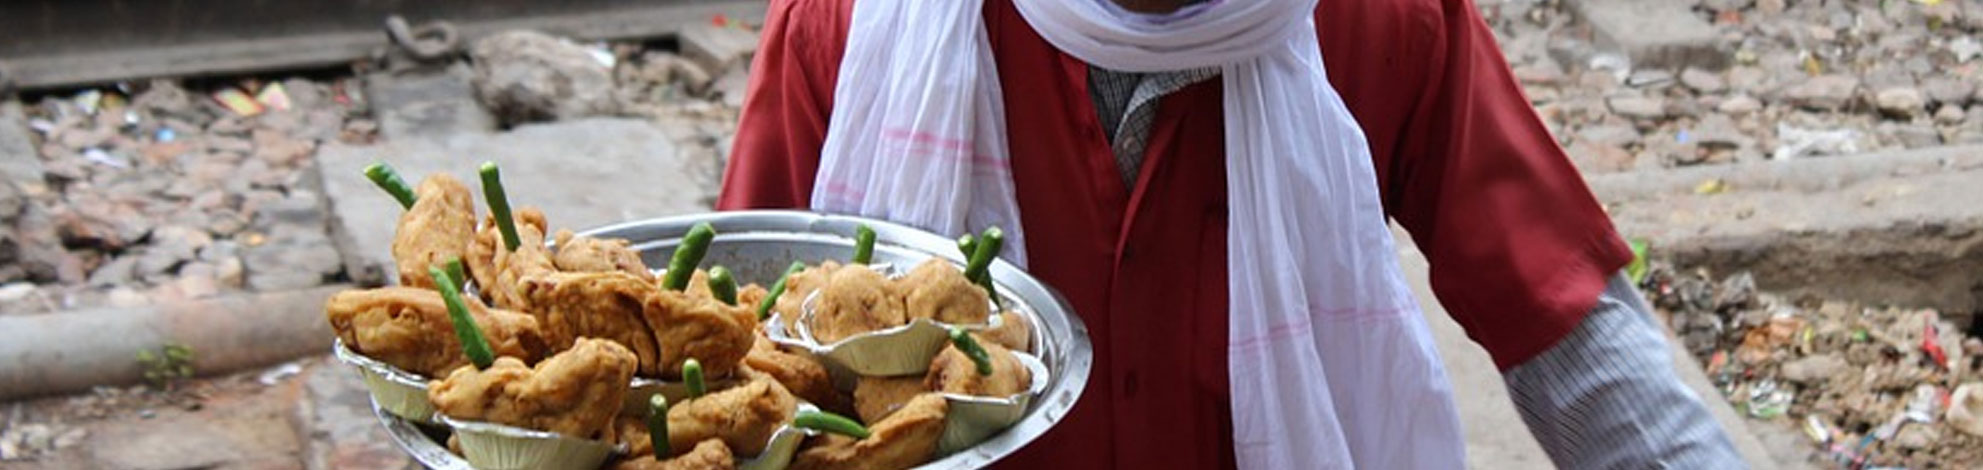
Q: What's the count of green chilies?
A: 14